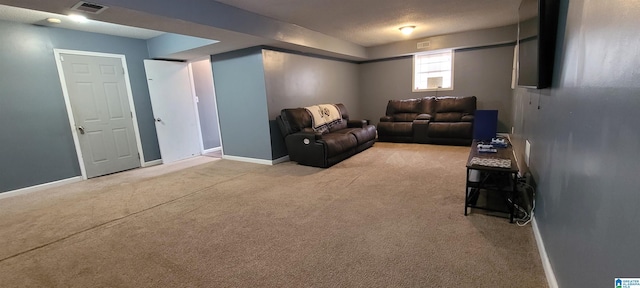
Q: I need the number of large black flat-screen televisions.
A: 1